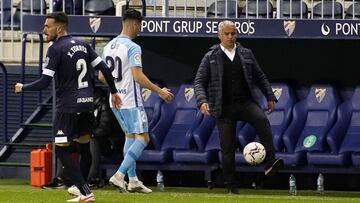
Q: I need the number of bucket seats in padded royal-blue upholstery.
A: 6